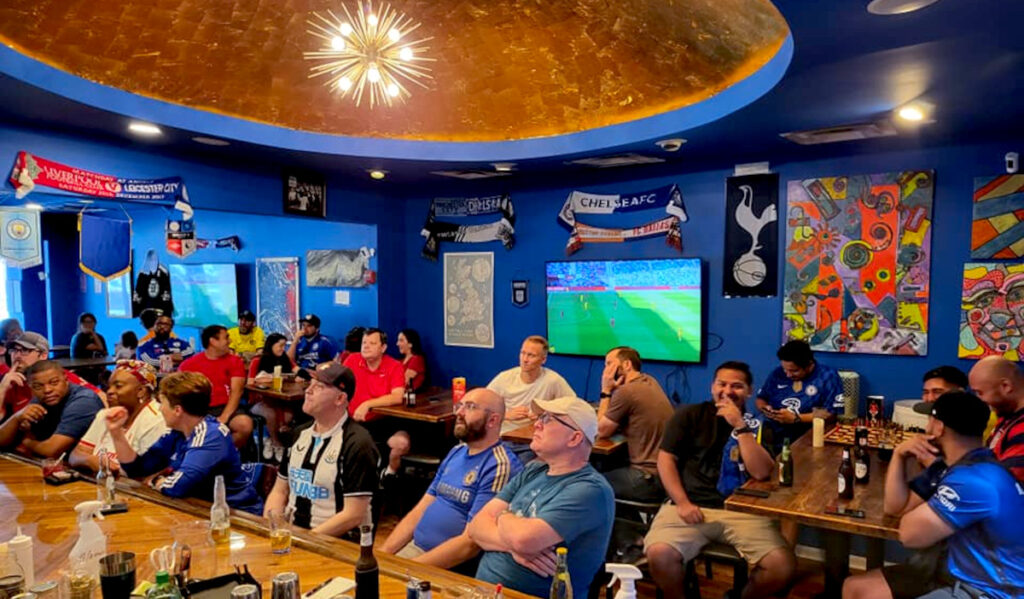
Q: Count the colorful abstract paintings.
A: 3